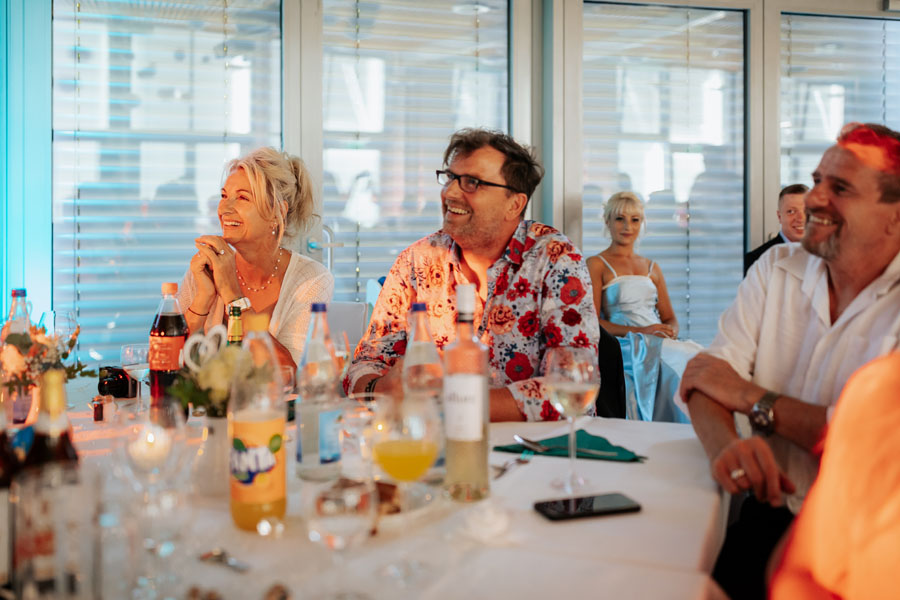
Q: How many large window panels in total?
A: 4